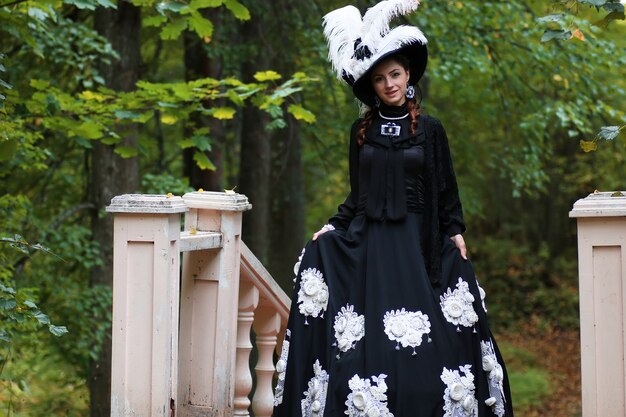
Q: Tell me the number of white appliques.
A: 11